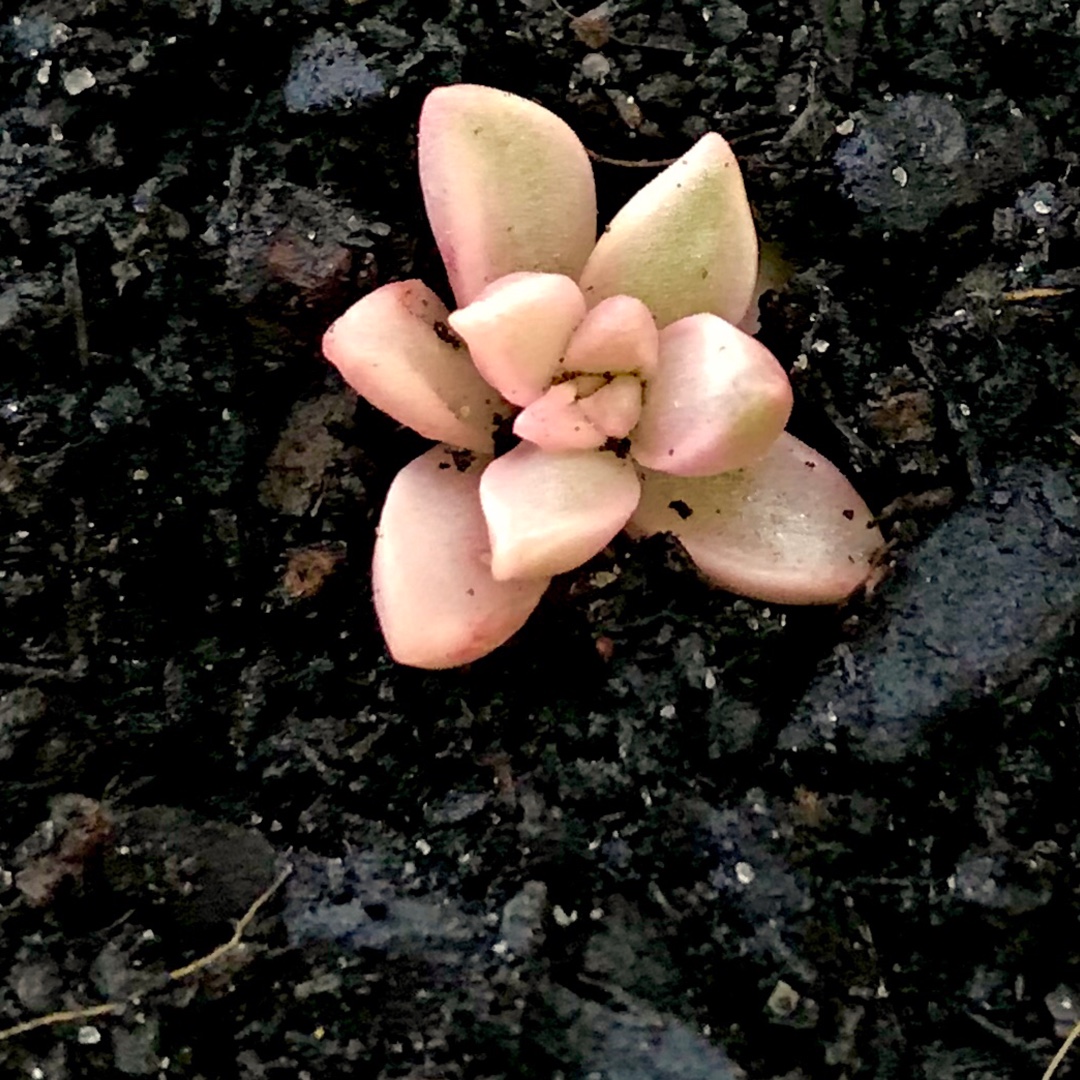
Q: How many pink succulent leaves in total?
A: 11